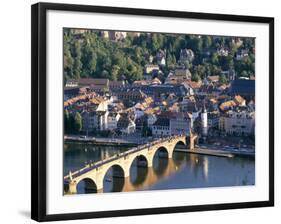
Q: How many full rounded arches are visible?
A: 5